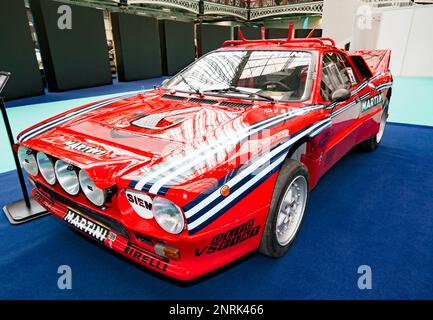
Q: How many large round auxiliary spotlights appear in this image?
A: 4